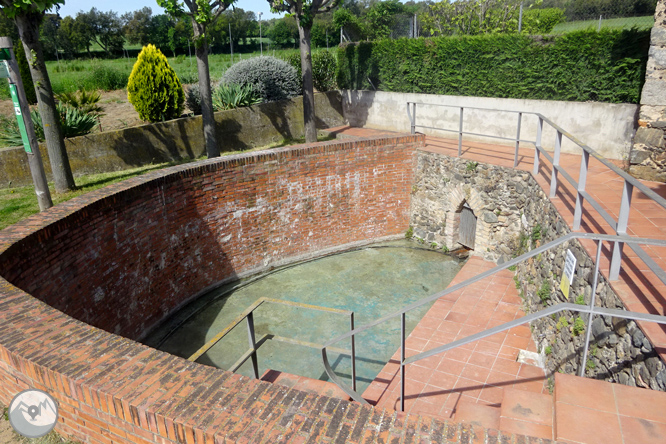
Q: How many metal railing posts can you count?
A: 11